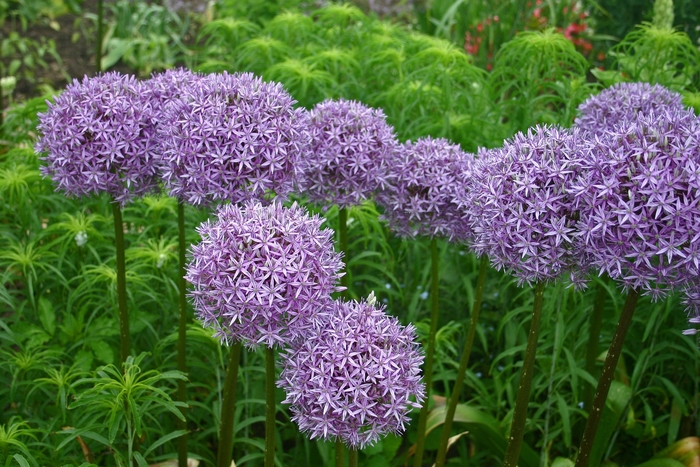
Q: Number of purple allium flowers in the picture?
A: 10